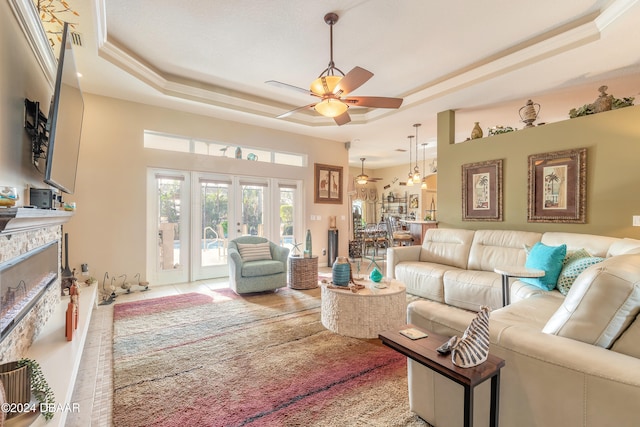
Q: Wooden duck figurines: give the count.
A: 4